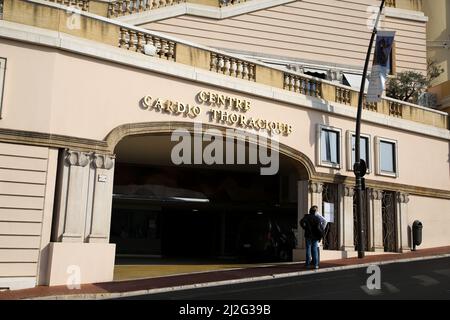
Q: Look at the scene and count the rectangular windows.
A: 3